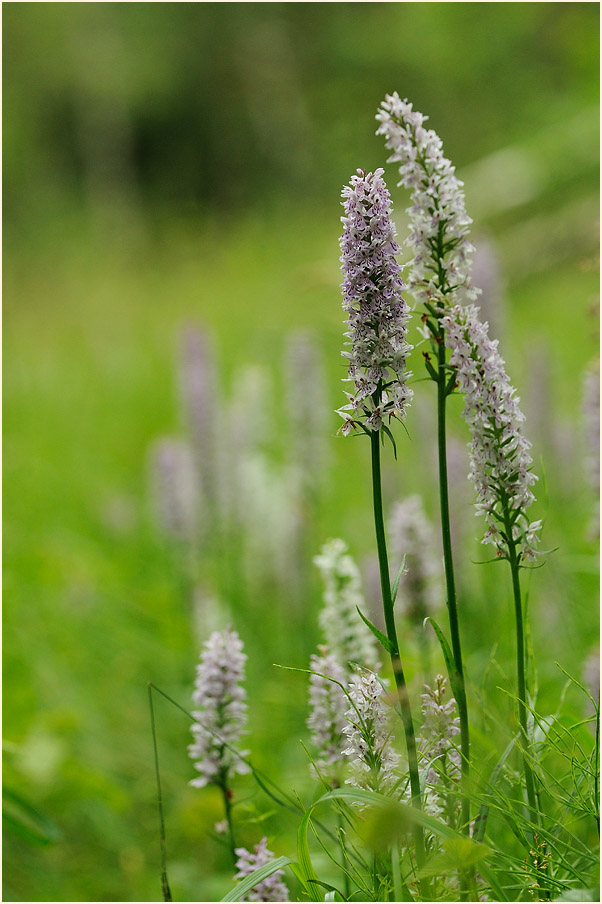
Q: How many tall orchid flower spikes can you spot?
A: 3